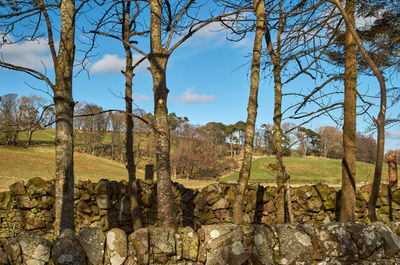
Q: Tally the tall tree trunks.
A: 7